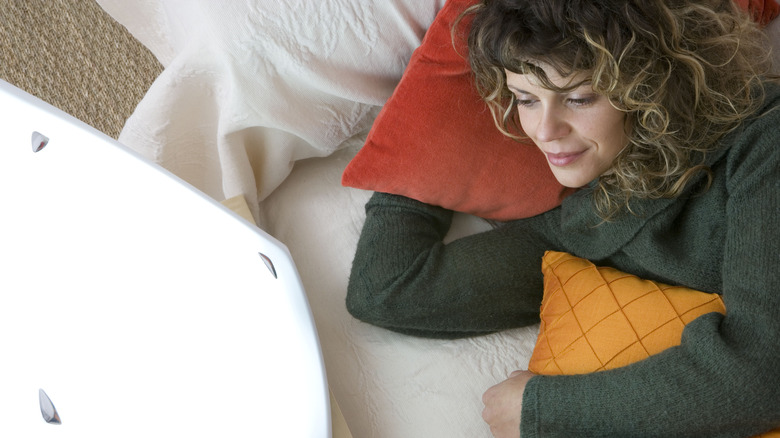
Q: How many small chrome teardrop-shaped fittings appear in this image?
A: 3